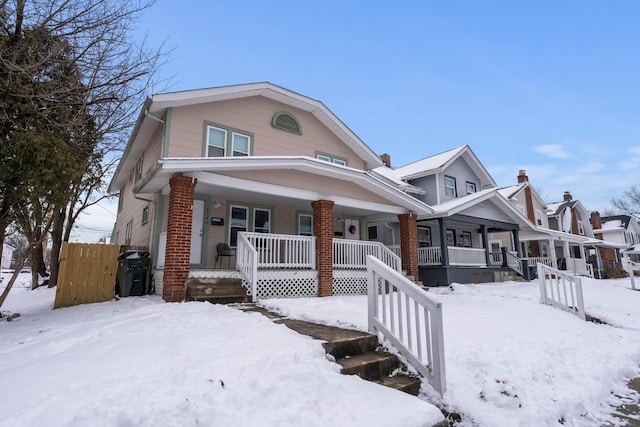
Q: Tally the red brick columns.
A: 3